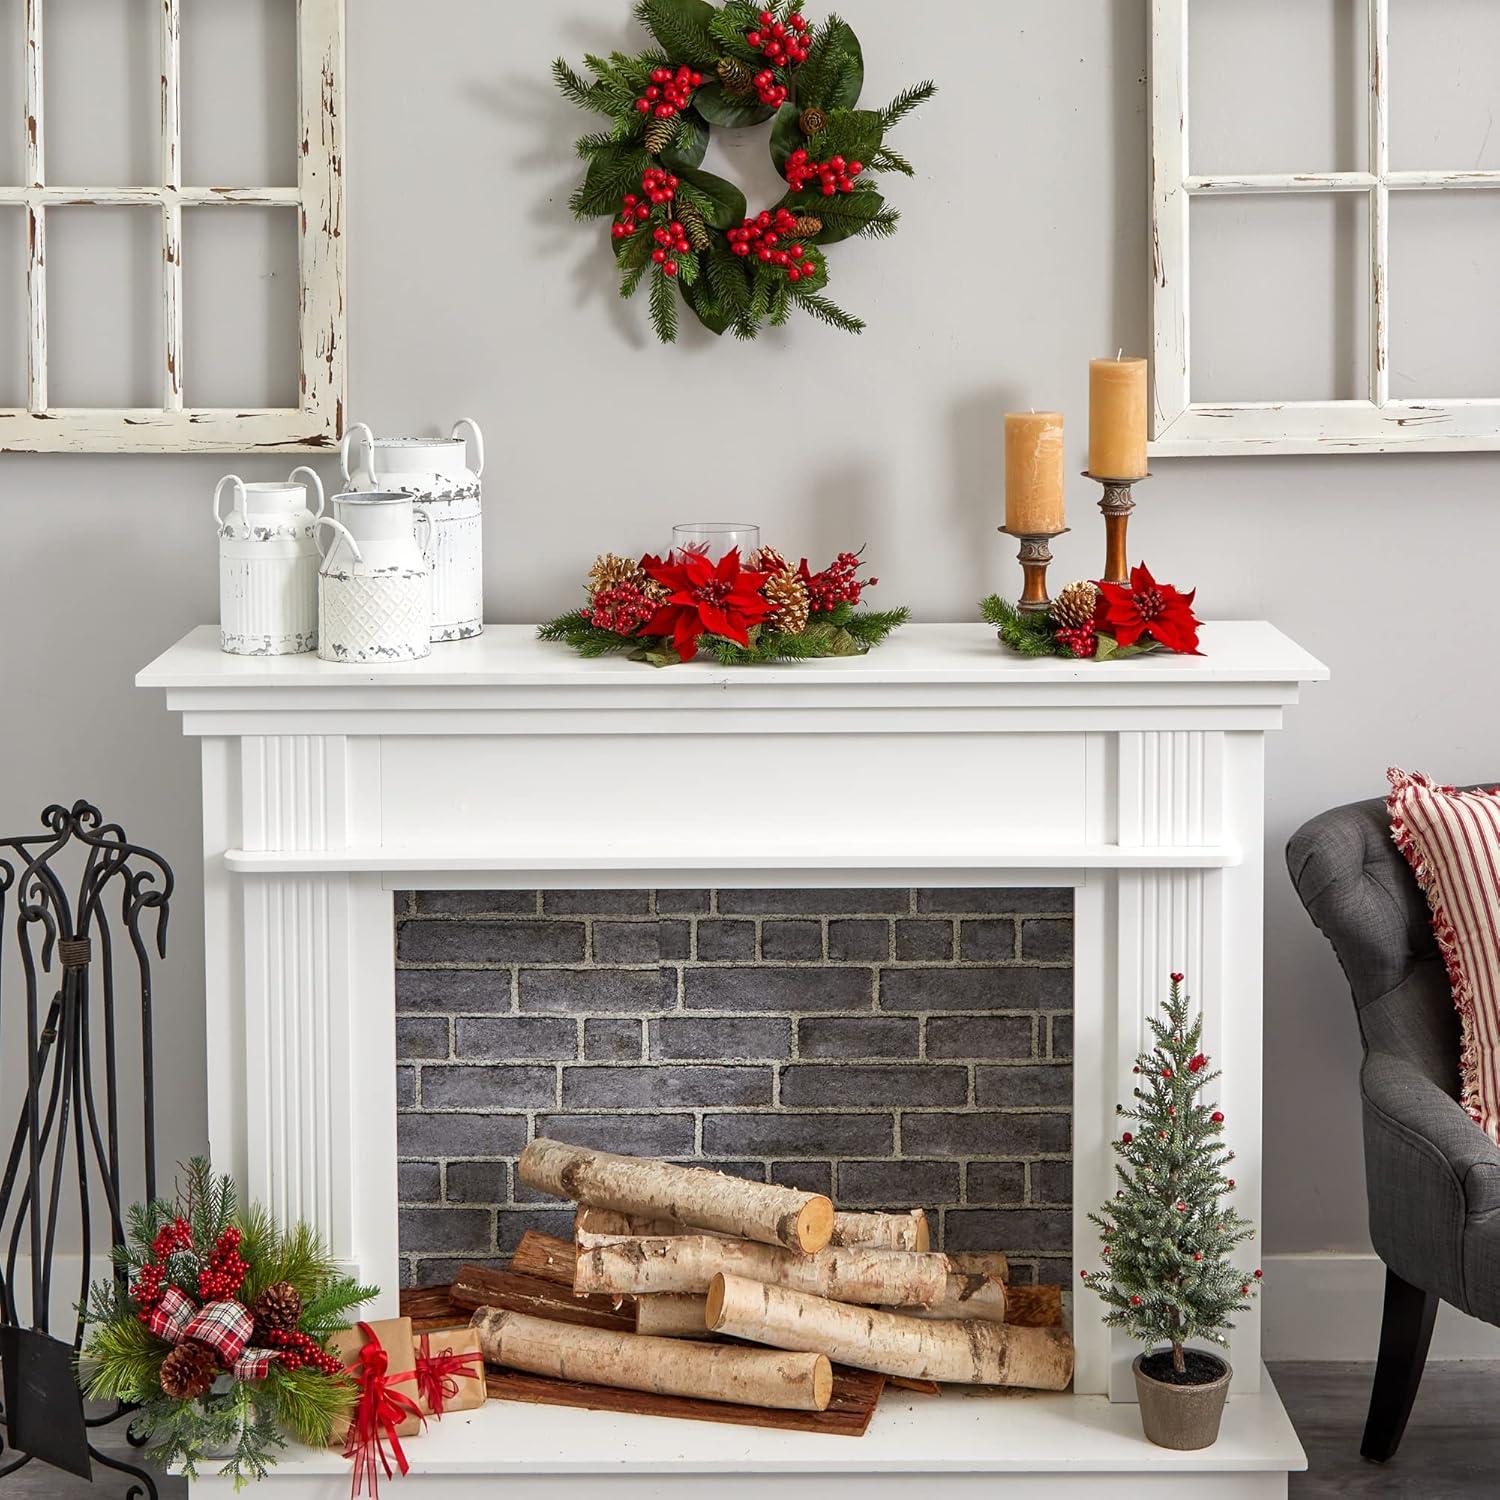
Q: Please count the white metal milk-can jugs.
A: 3